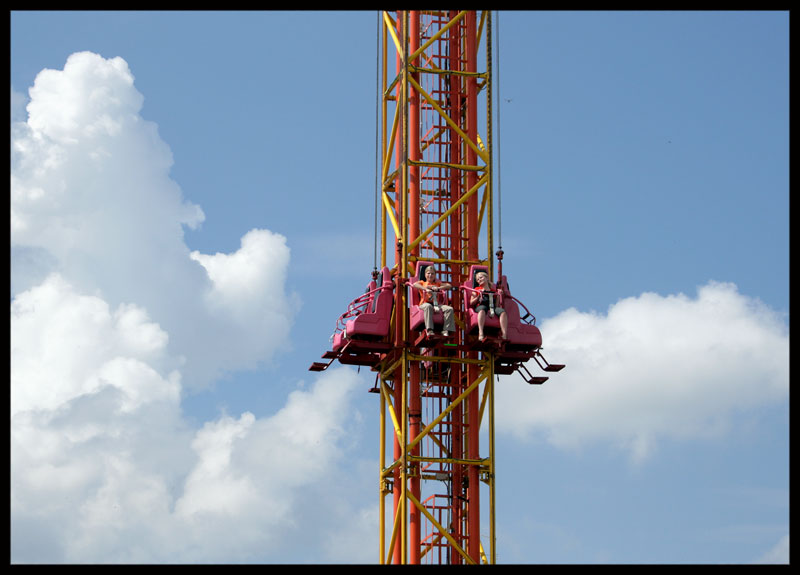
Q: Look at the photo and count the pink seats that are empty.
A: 3